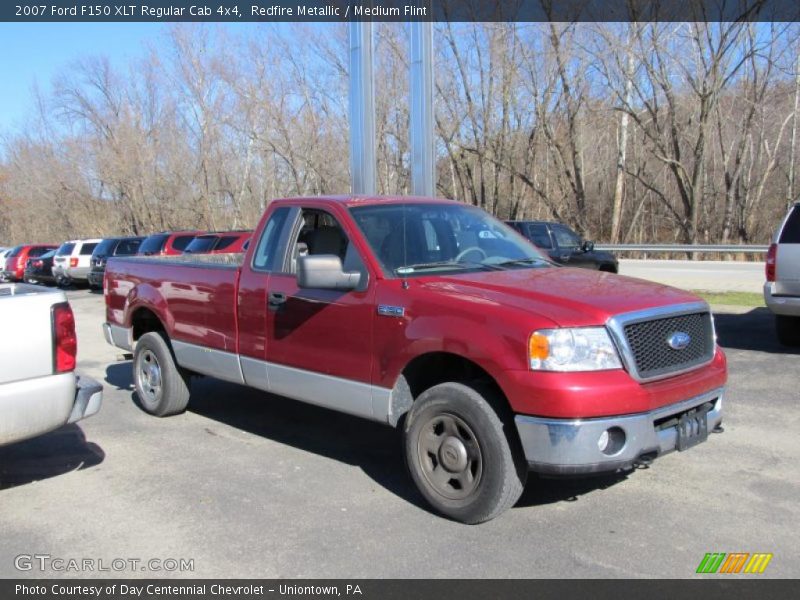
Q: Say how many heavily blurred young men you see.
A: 0